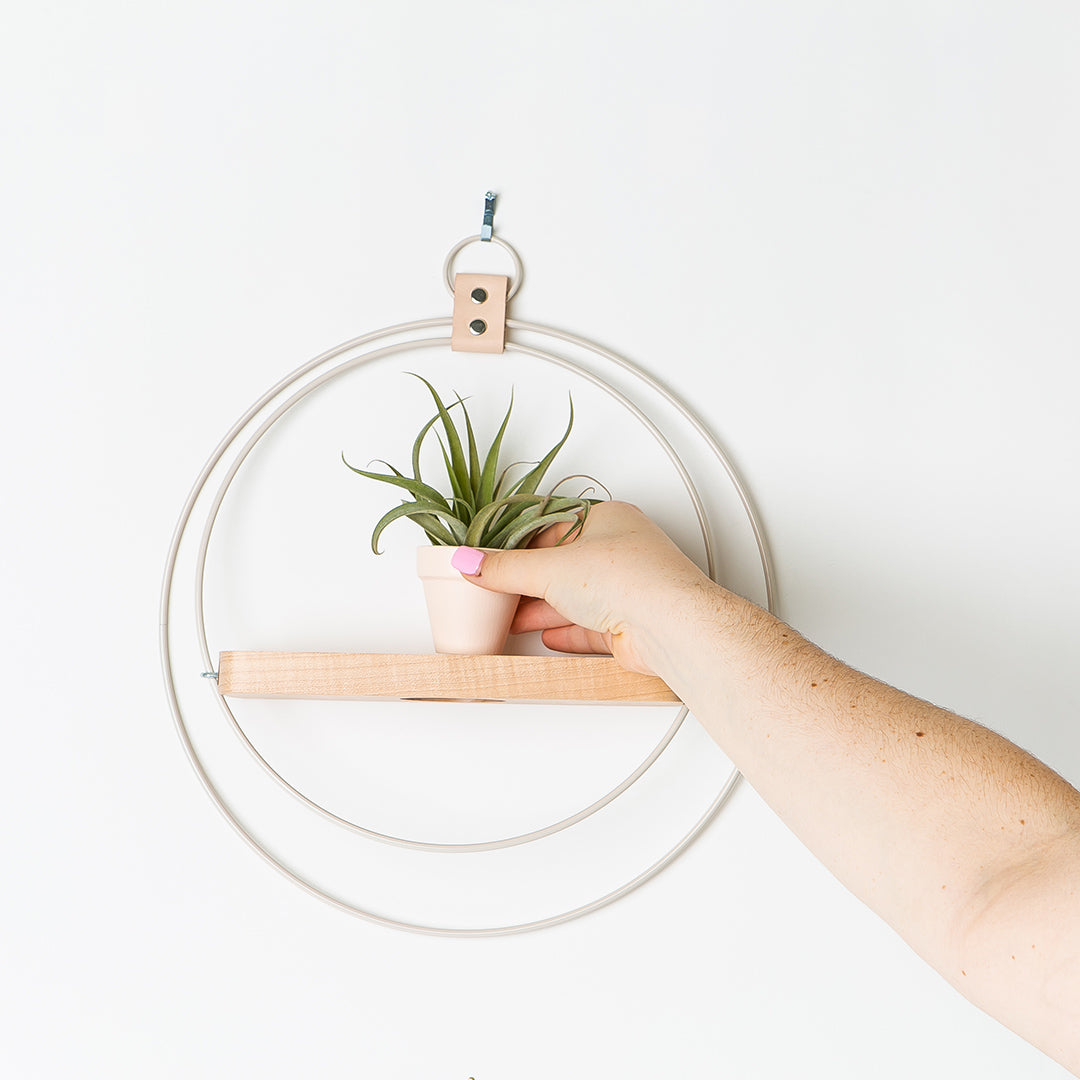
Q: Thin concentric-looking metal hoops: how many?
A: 2